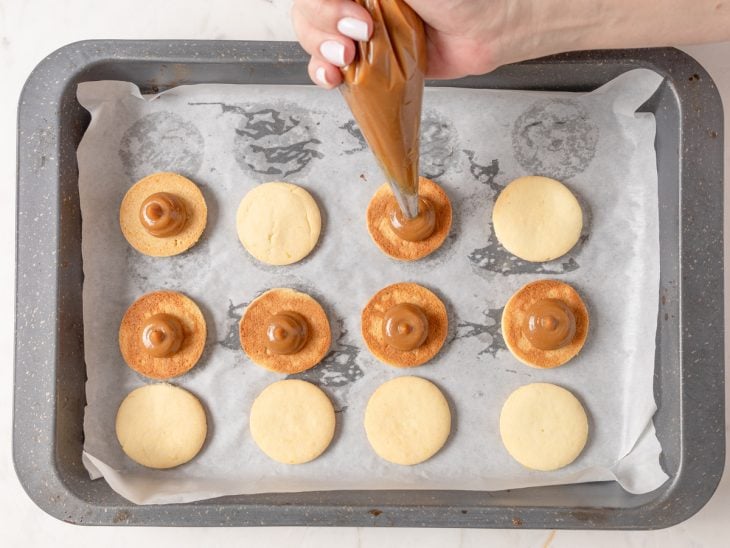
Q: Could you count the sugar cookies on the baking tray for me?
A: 12